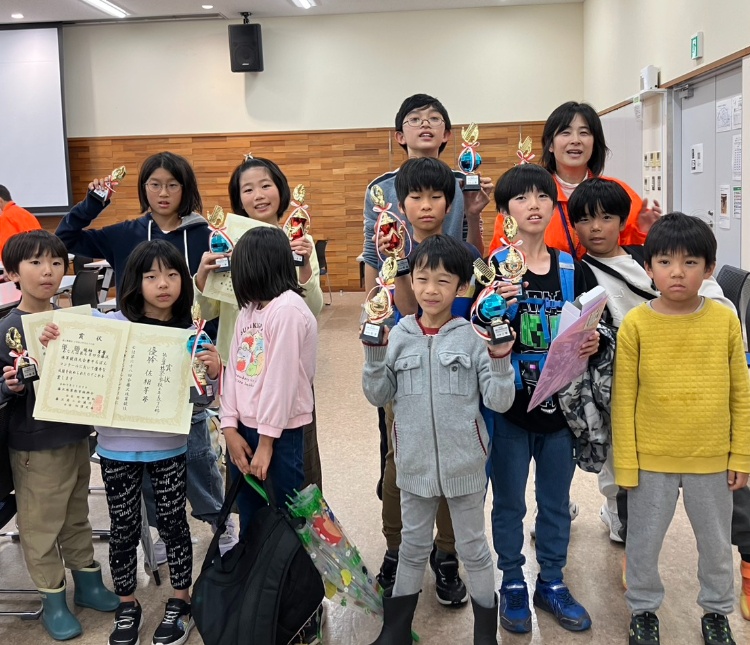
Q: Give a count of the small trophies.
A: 11